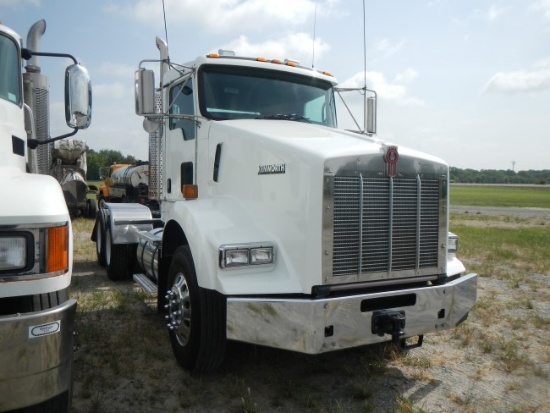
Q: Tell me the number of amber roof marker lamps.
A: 5